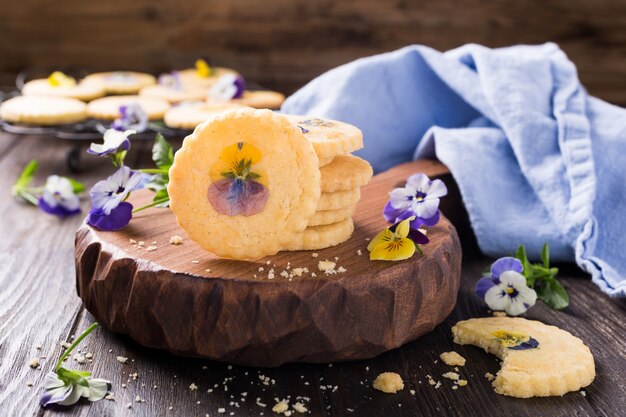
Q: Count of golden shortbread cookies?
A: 15